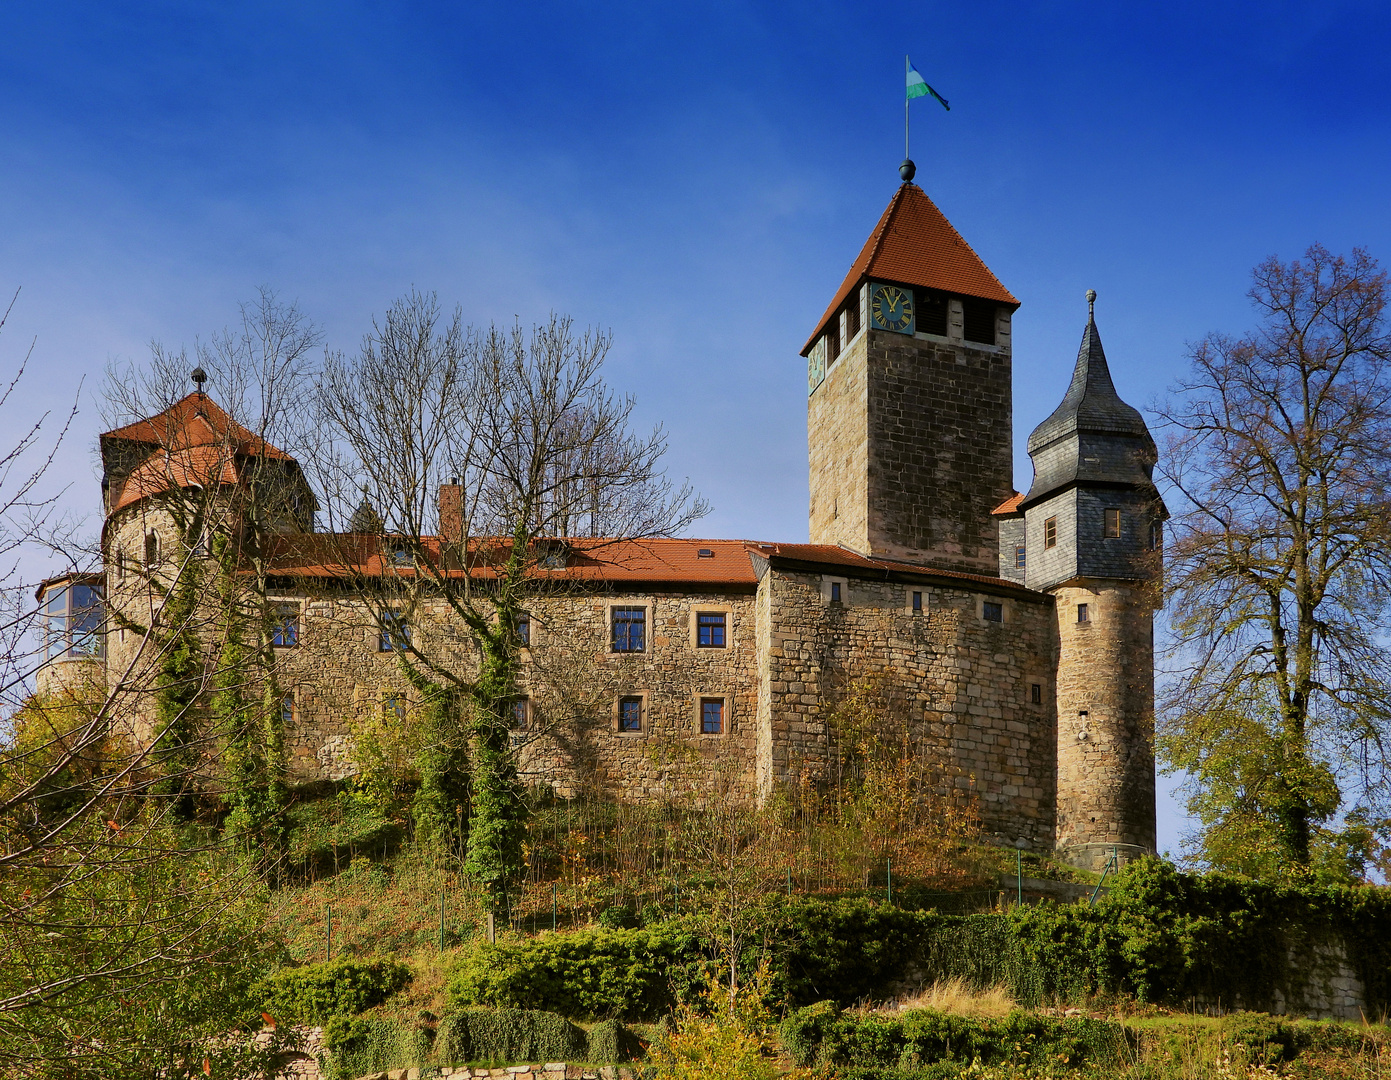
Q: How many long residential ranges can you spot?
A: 1